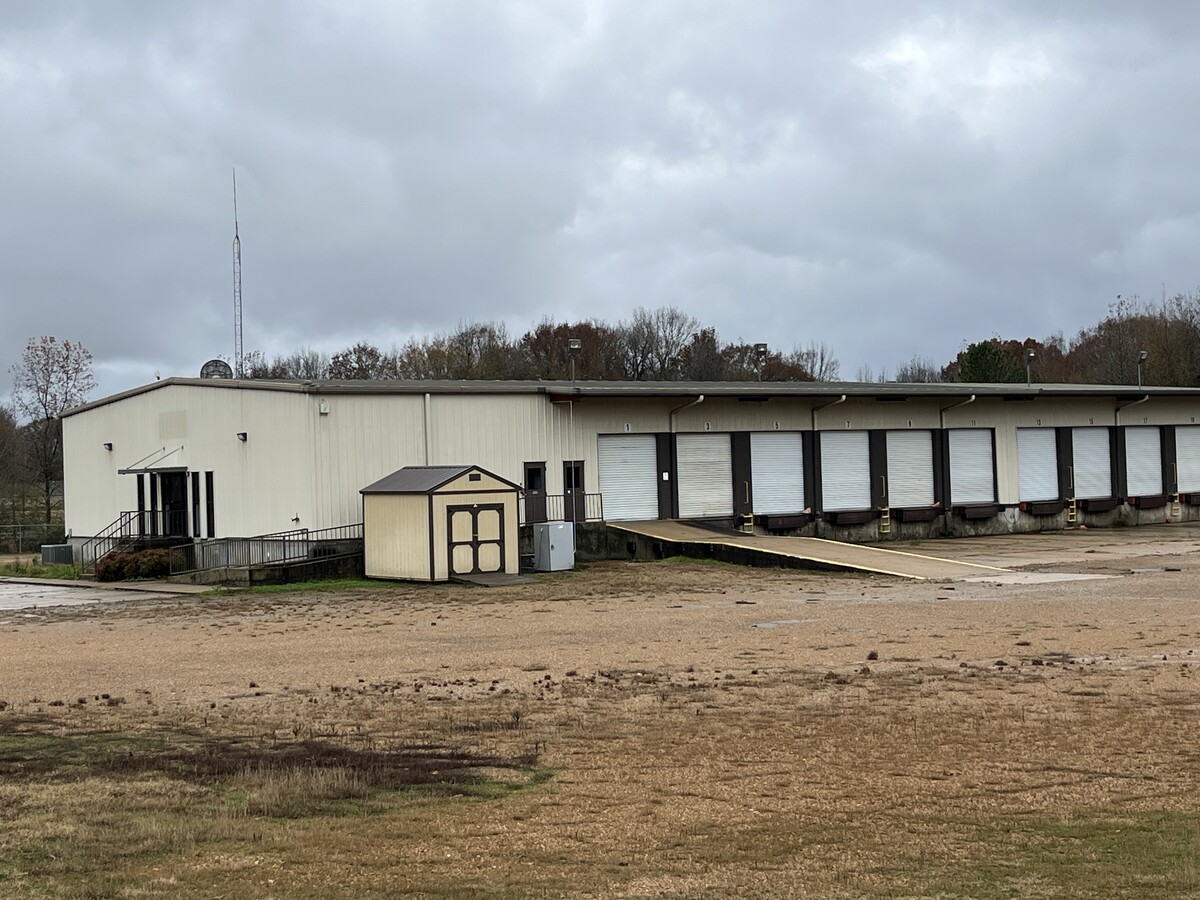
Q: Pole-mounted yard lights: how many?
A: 4